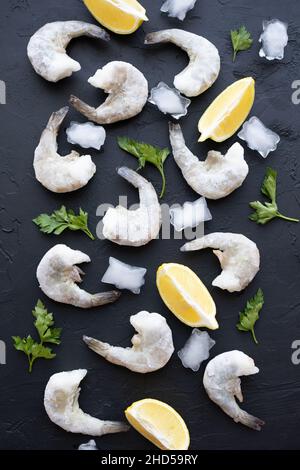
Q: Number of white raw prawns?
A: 11